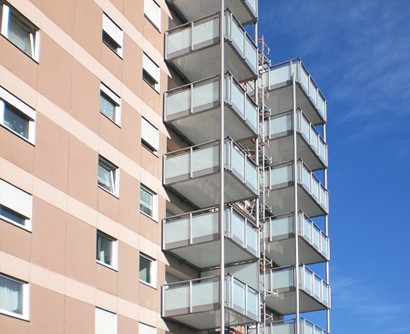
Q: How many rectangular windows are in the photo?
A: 15